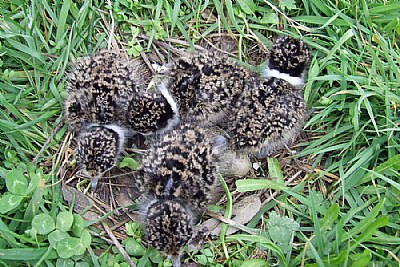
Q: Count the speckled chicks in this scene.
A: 4